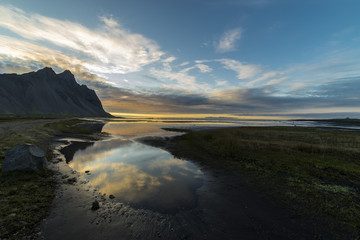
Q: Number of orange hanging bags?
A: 0